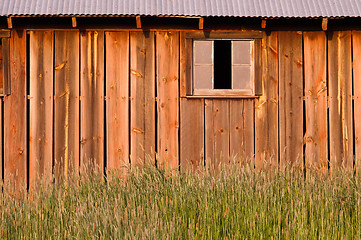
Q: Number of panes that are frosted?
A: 4